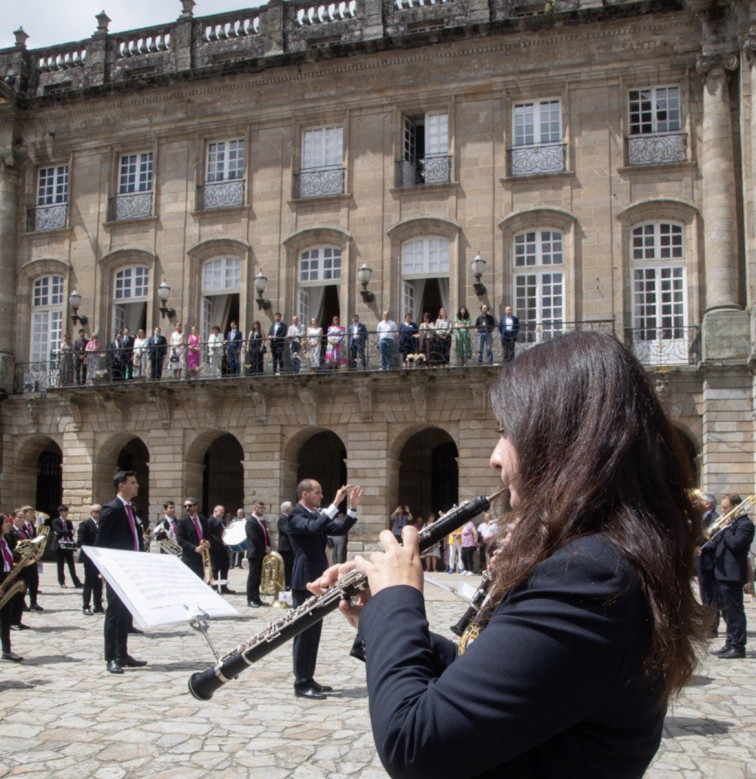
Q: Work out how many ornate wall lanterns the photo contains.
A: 5